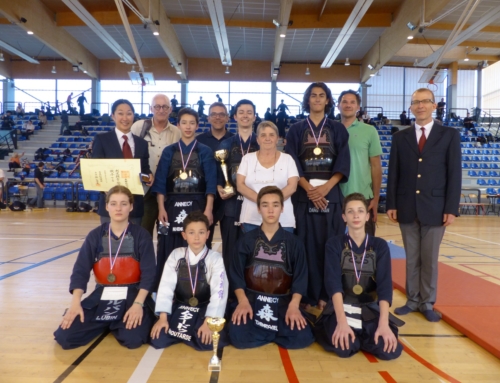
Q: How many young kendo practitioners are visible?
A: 7